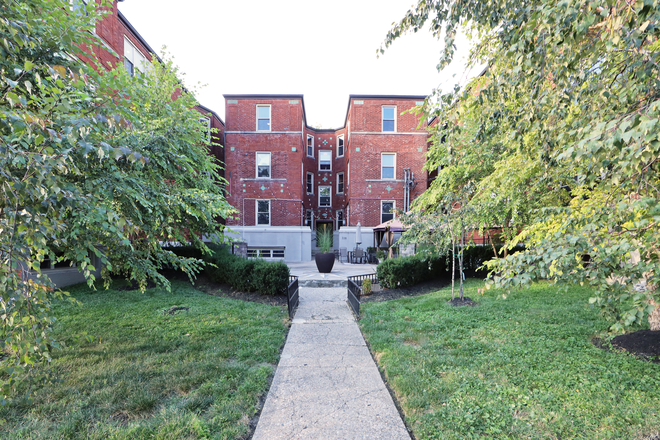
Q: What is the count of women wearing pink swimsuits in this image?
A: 0